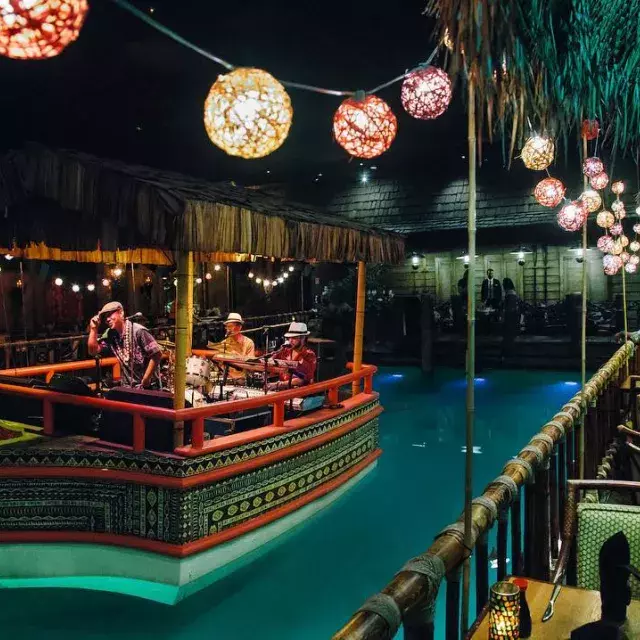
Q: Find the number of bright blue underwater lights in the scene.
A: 3